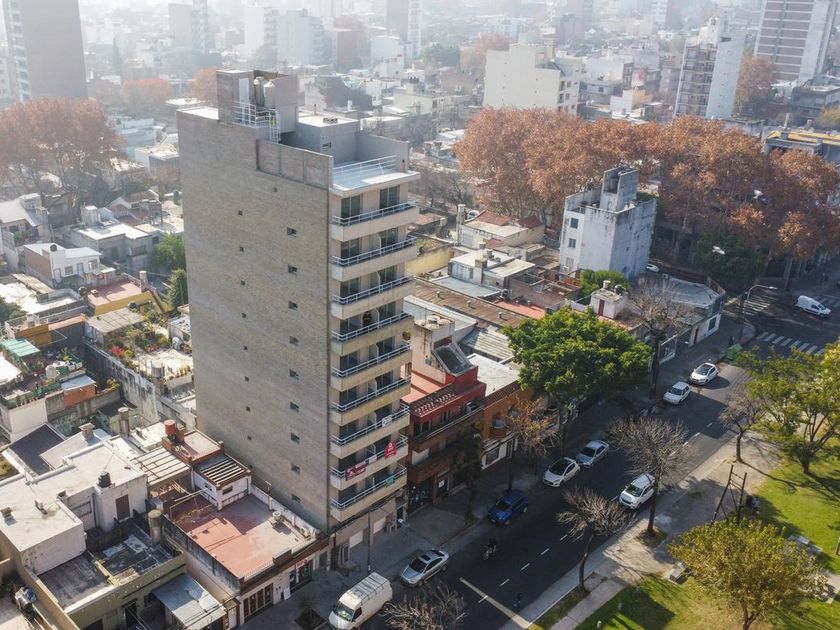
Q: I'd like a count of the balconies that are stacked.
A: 9